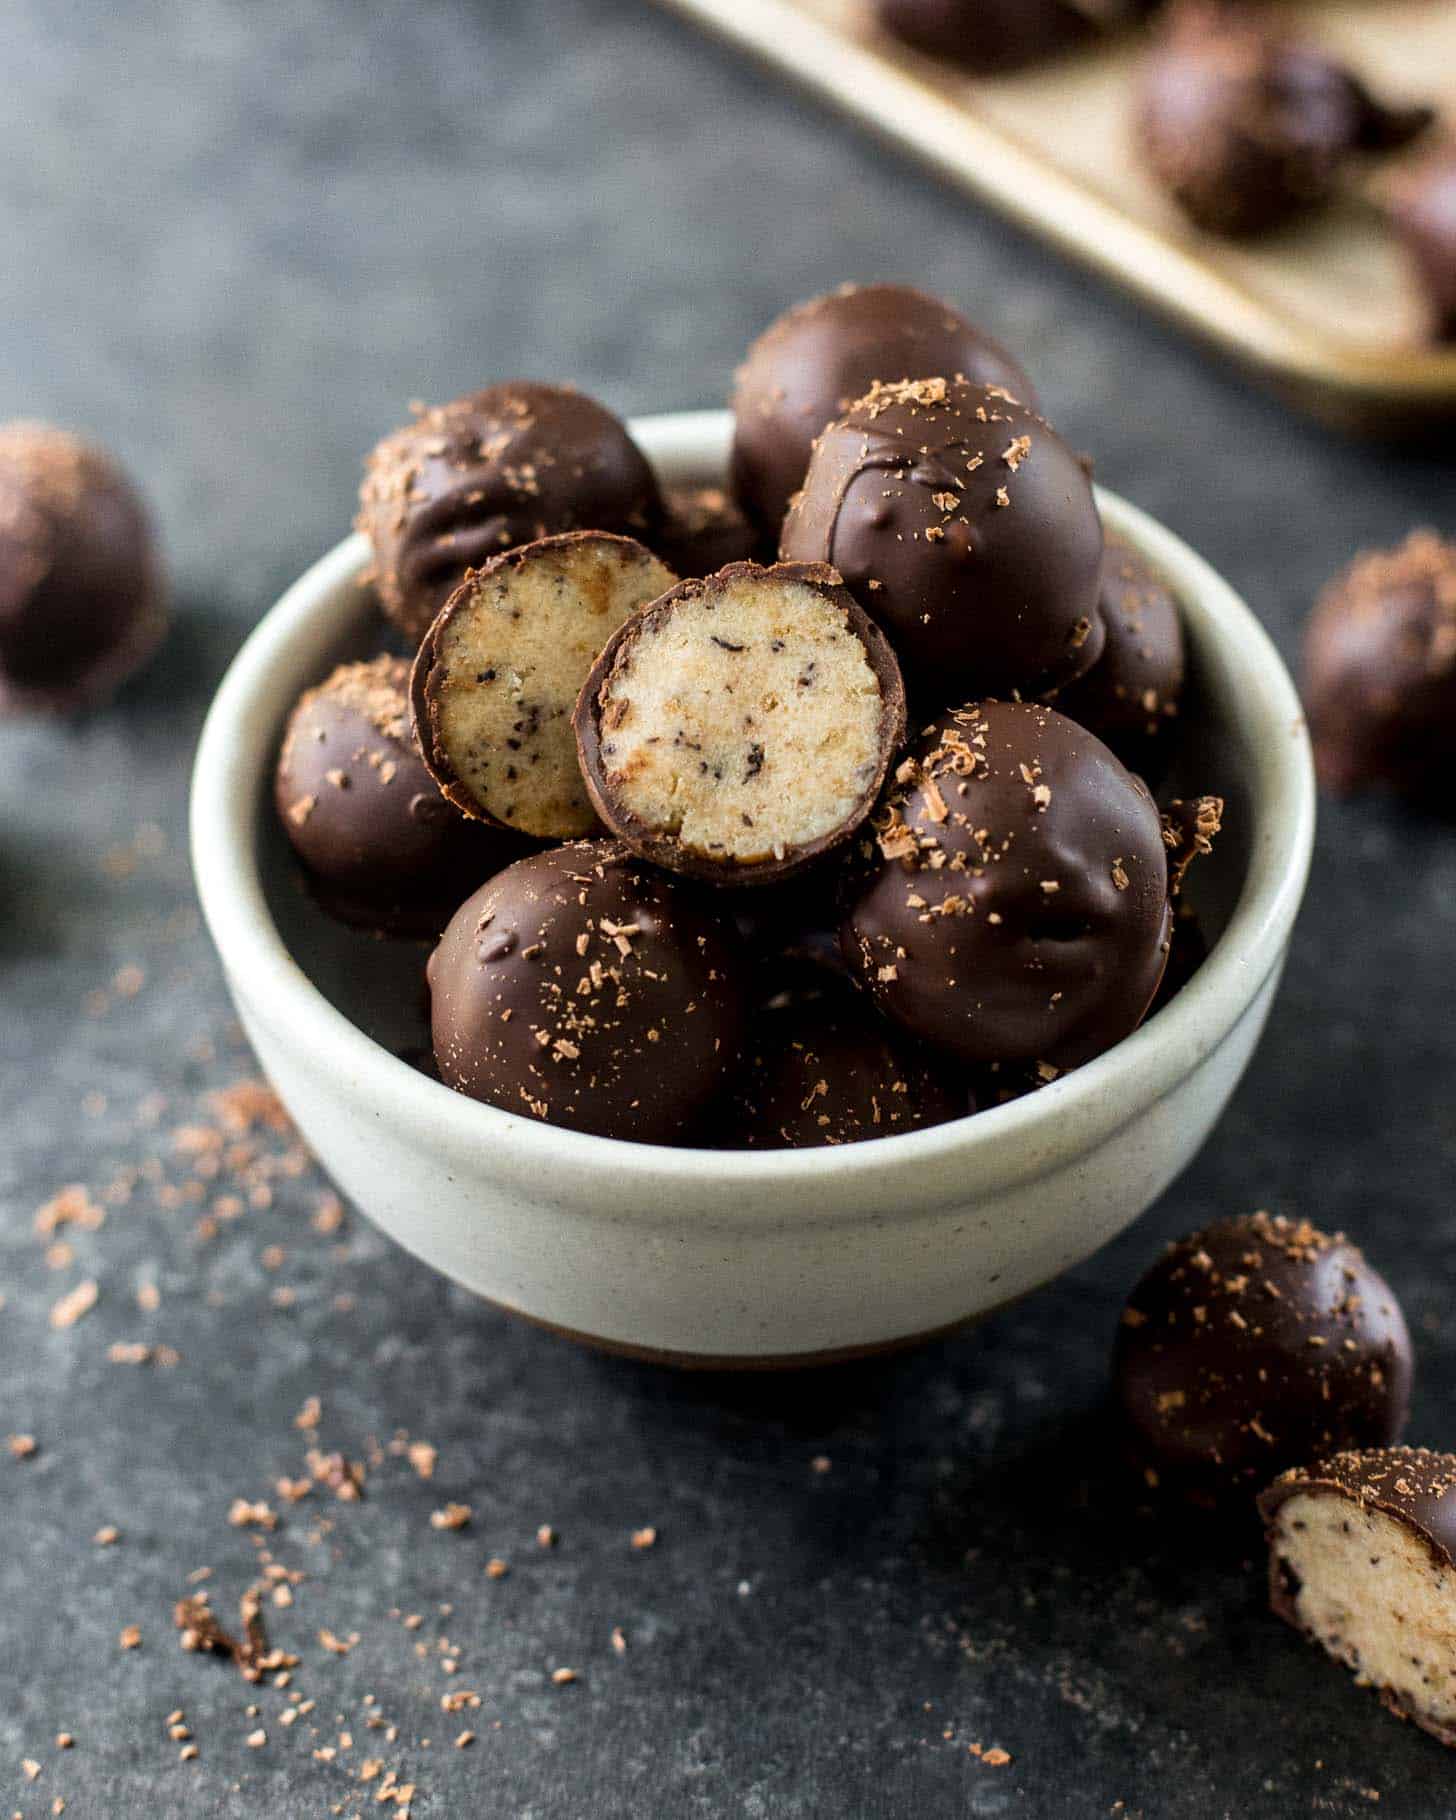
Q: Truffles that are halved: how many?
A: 3